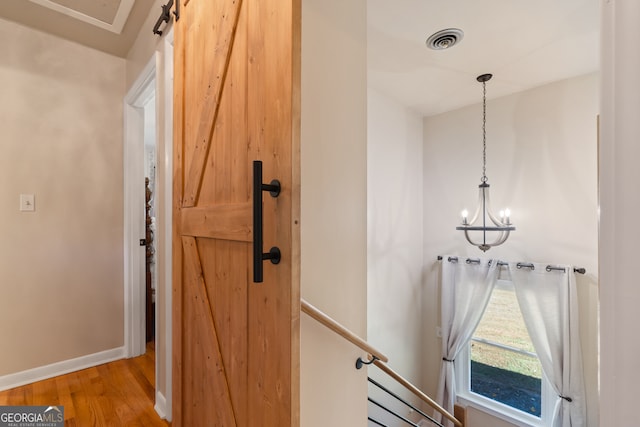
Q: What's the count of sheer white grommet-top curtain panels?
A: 2